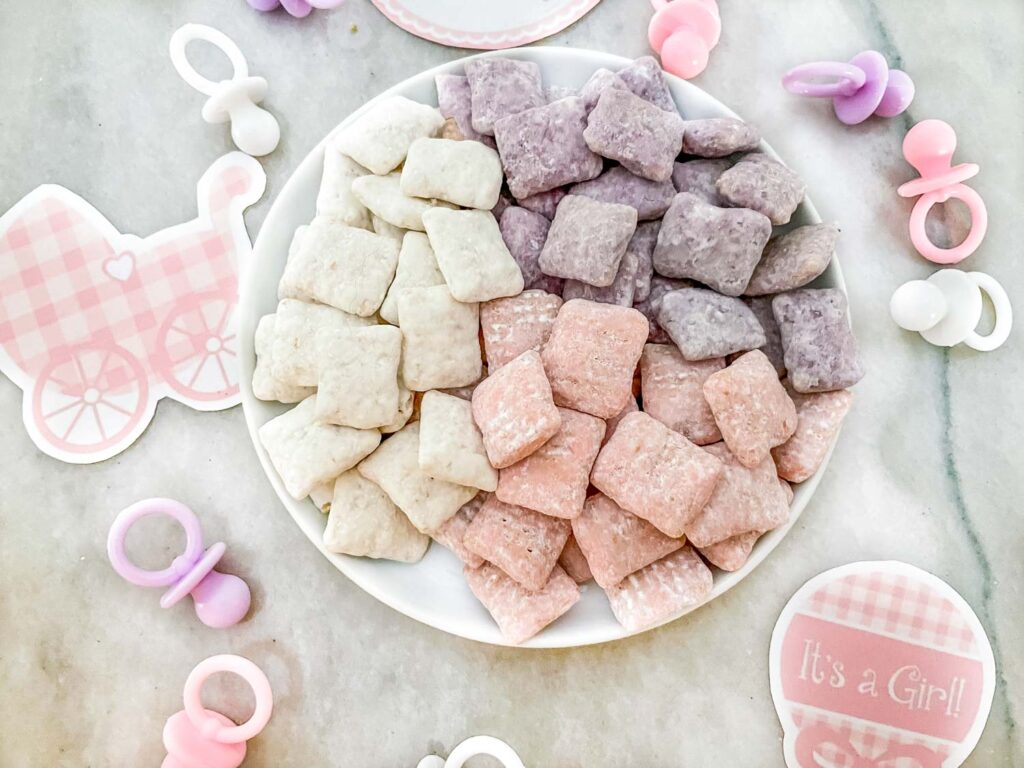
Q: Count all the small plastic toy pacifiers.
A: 9